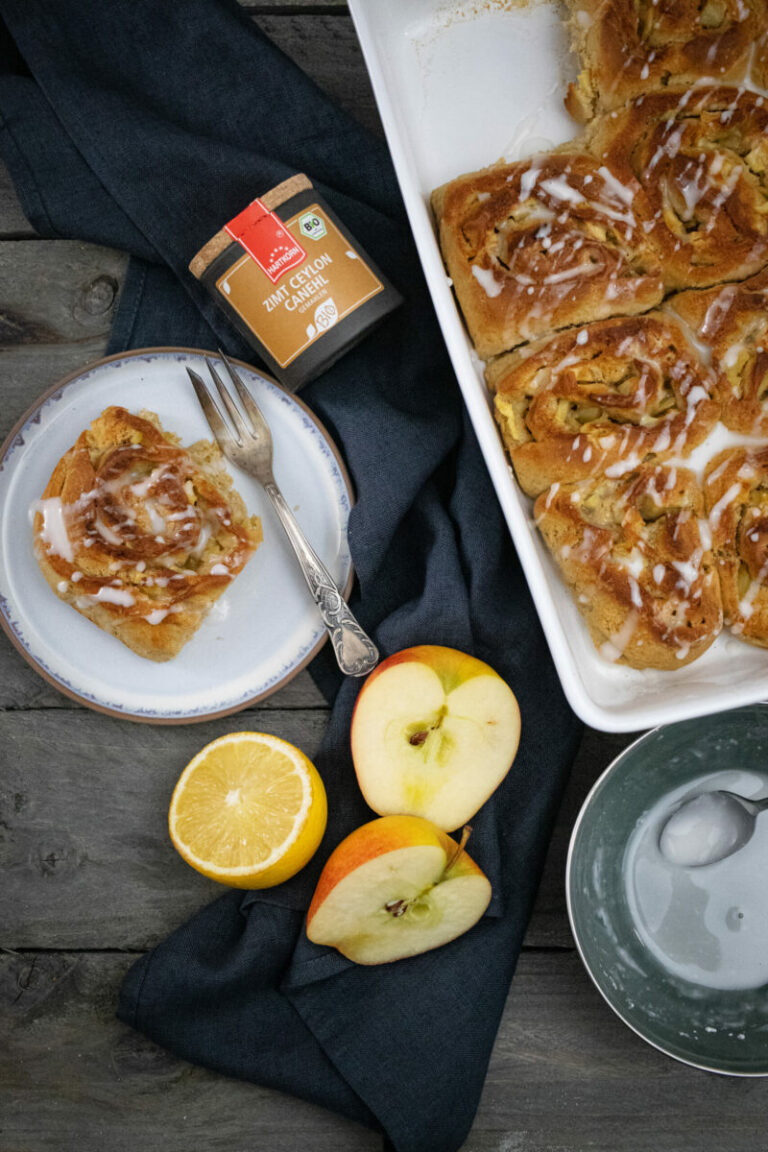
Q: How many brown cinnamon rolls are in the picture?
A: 8